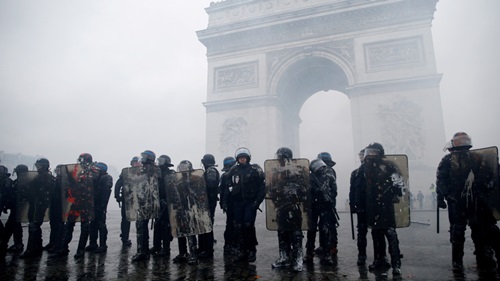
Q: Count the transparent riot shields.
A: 7